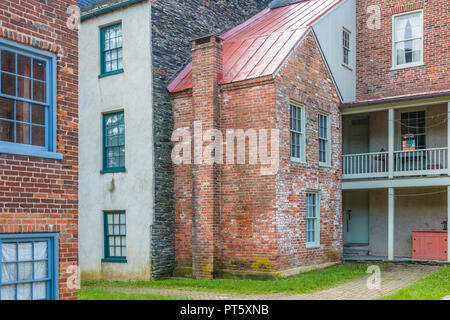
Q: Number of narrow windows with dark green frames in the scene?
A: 3